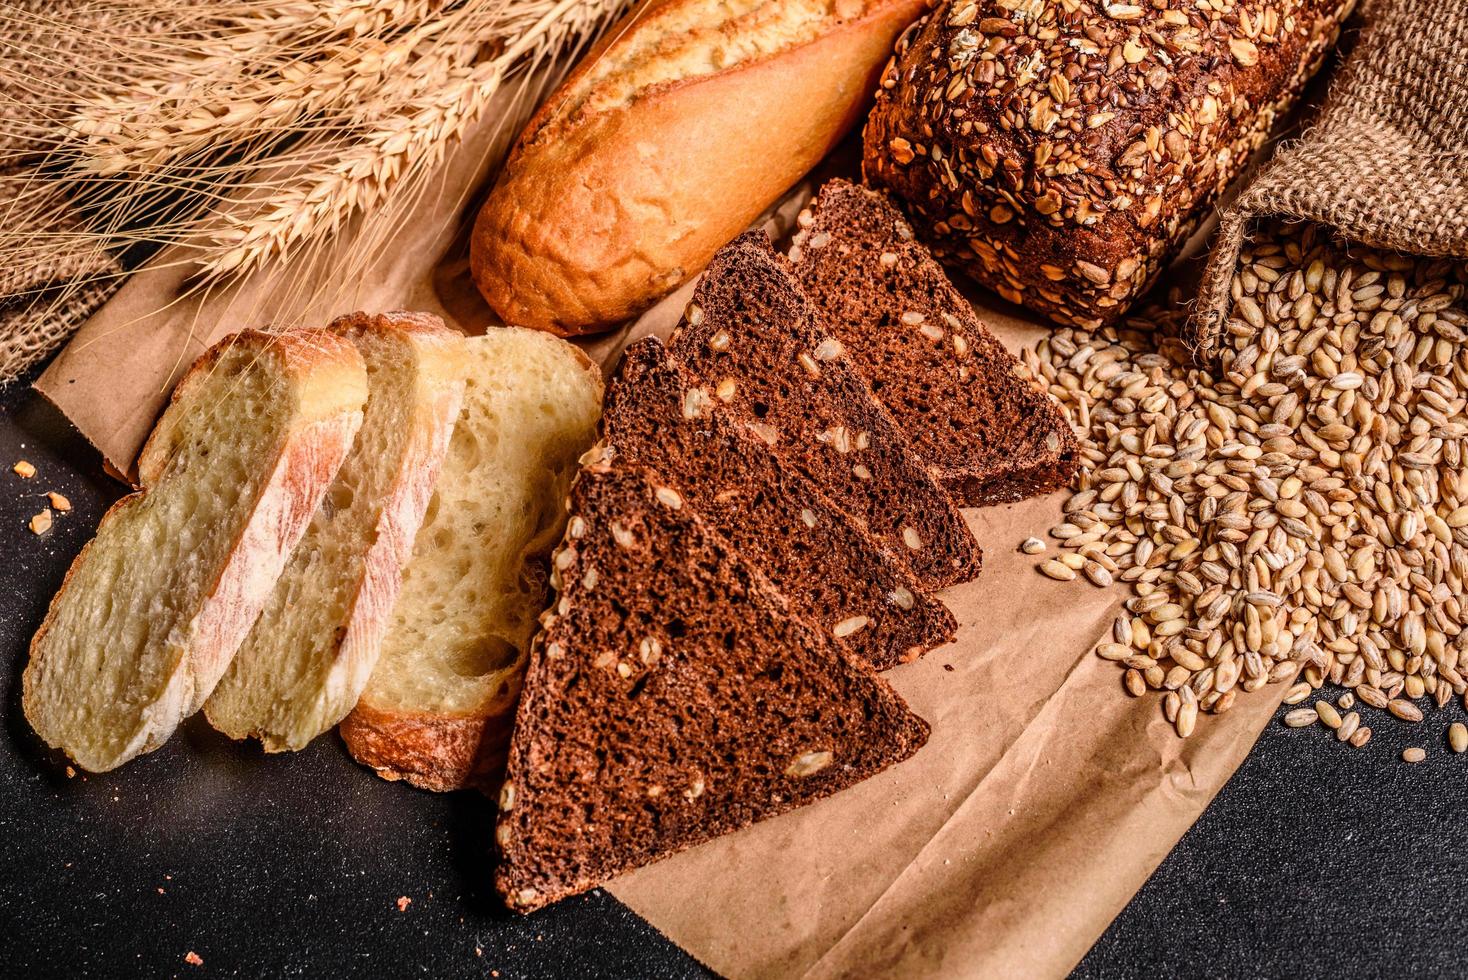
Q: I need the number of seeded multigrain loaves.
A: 1